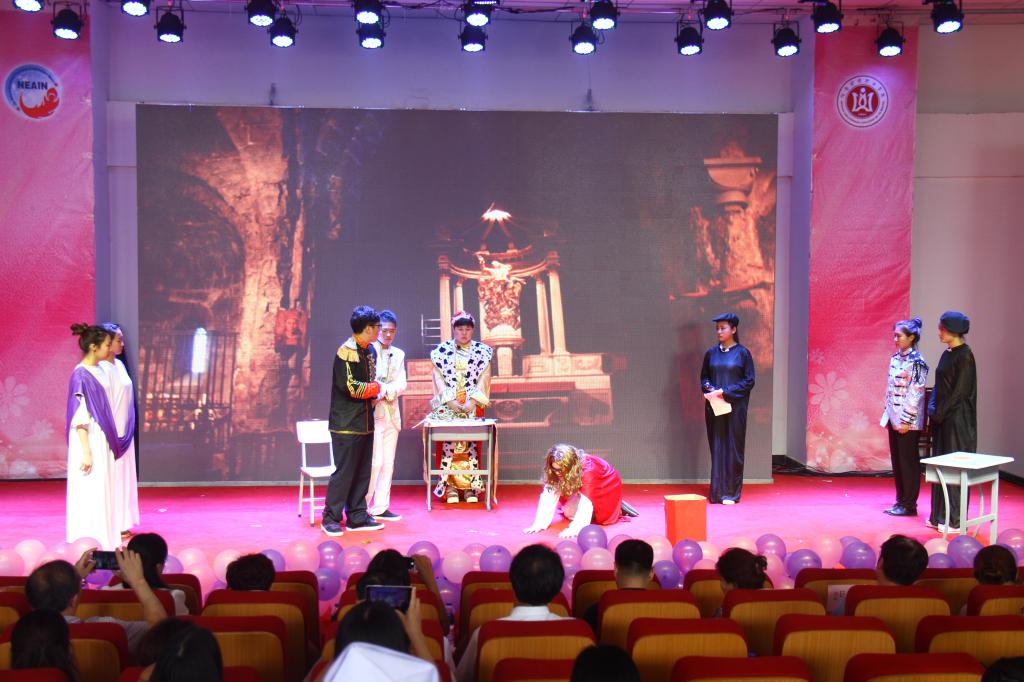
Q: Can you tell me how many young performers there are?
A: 9